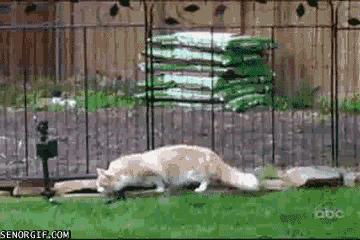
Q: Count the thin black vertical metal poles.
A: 8